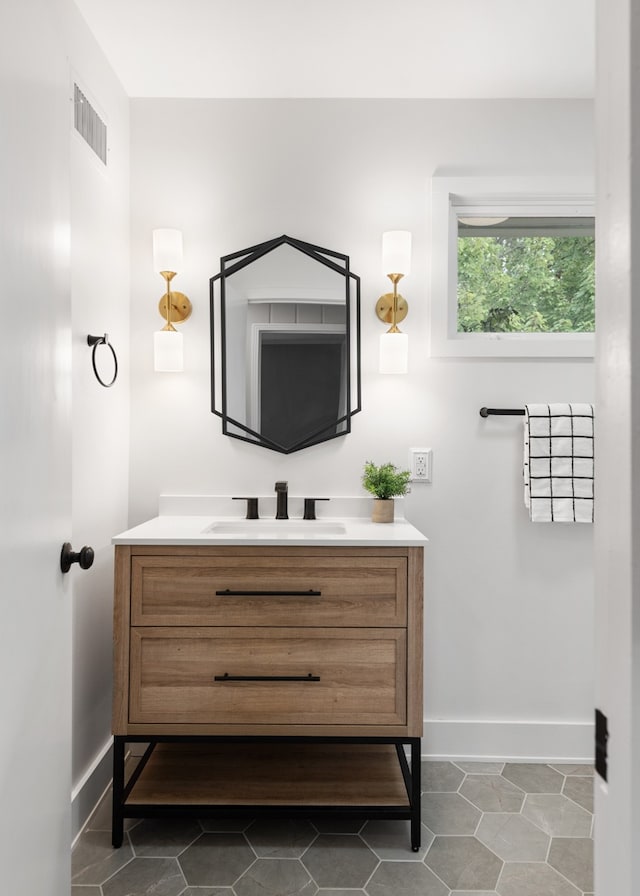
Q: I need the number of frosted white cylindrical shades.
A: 4